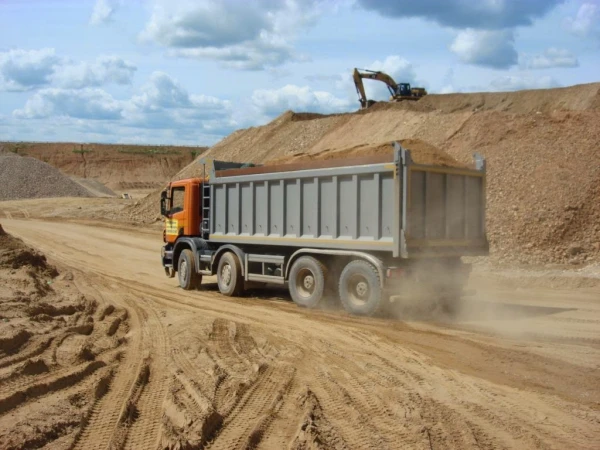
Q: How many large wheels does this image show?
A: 4